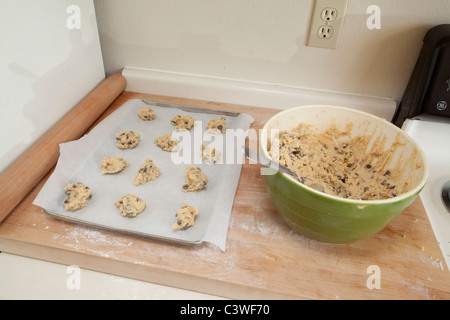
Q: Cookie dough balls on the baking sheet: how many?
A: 12